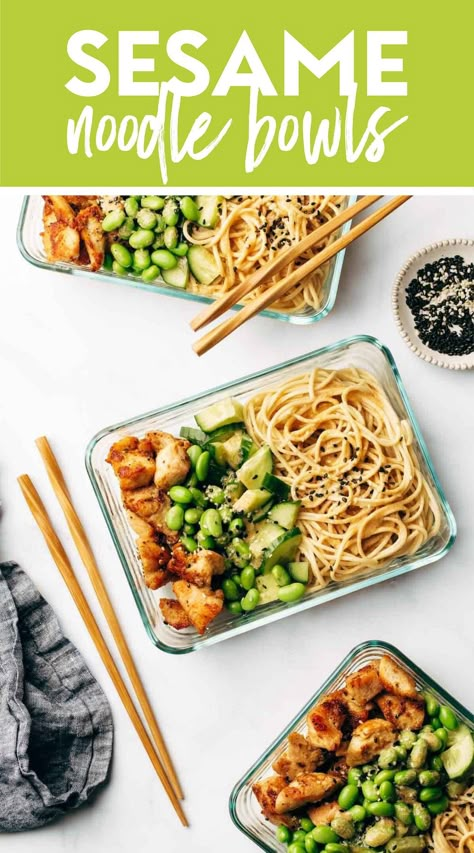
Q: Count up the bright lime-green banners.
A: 1